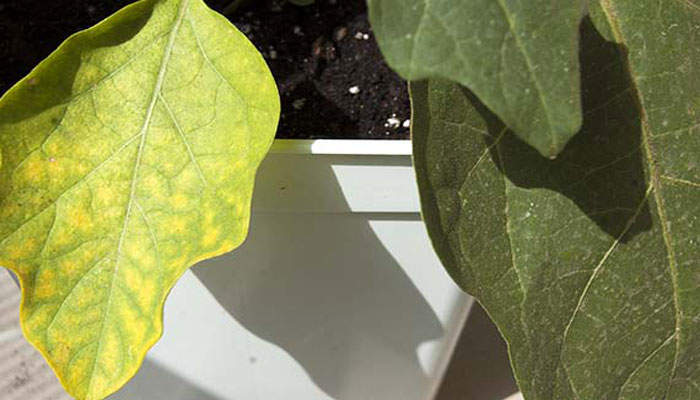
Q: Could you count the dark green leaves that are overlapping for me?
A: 2